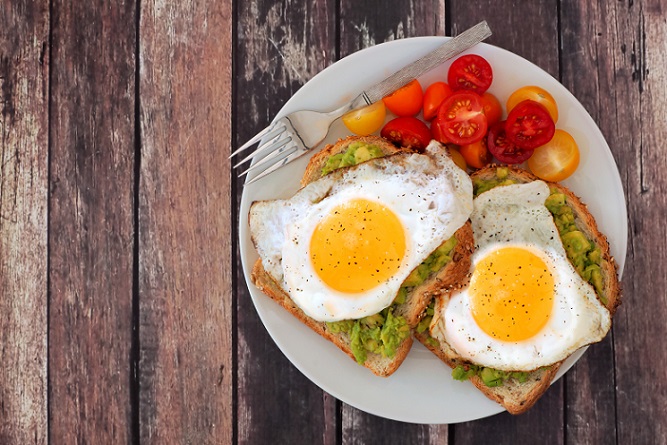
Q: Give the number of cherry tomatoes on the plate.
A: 14